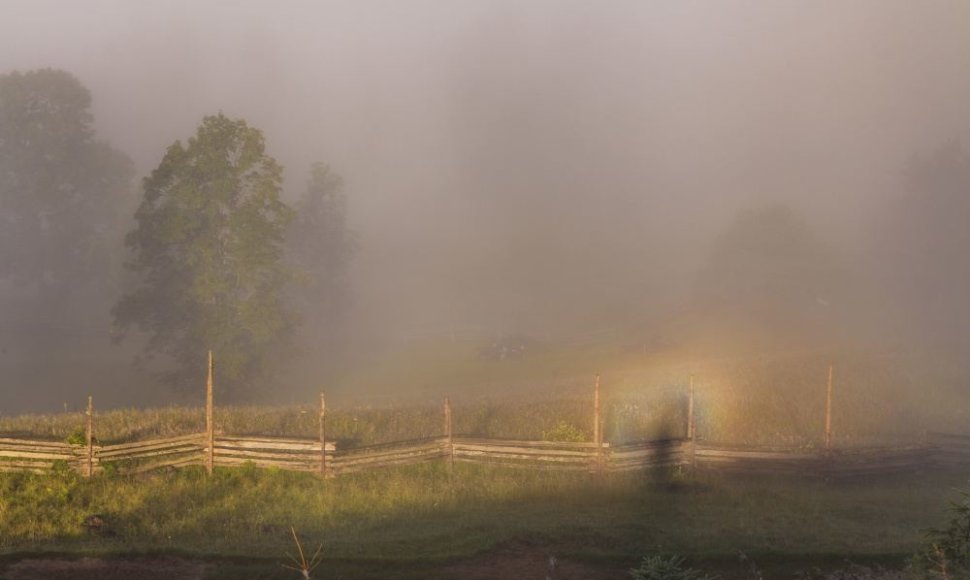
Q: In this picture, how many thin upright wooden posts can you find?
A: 7